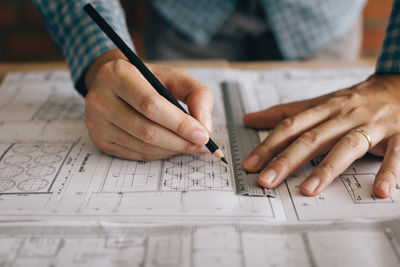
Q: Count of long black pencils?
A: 1